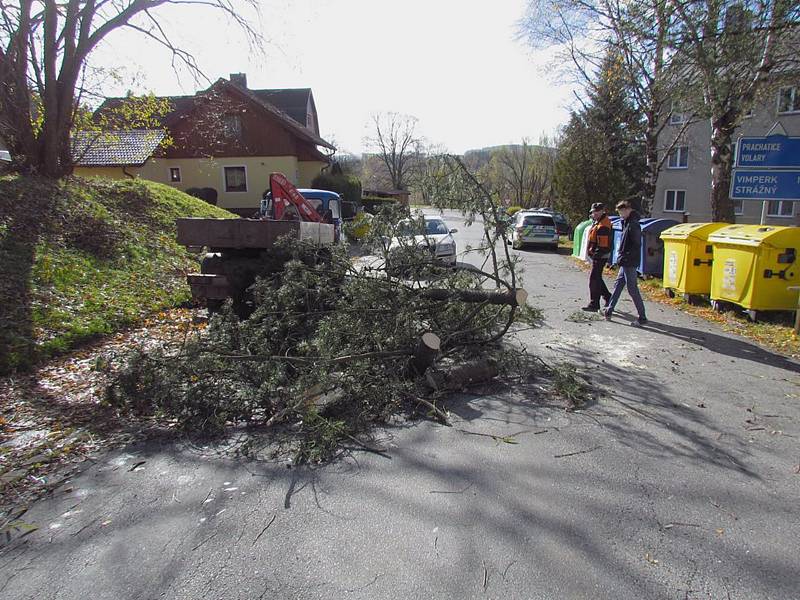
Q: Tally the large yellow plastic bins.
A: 2